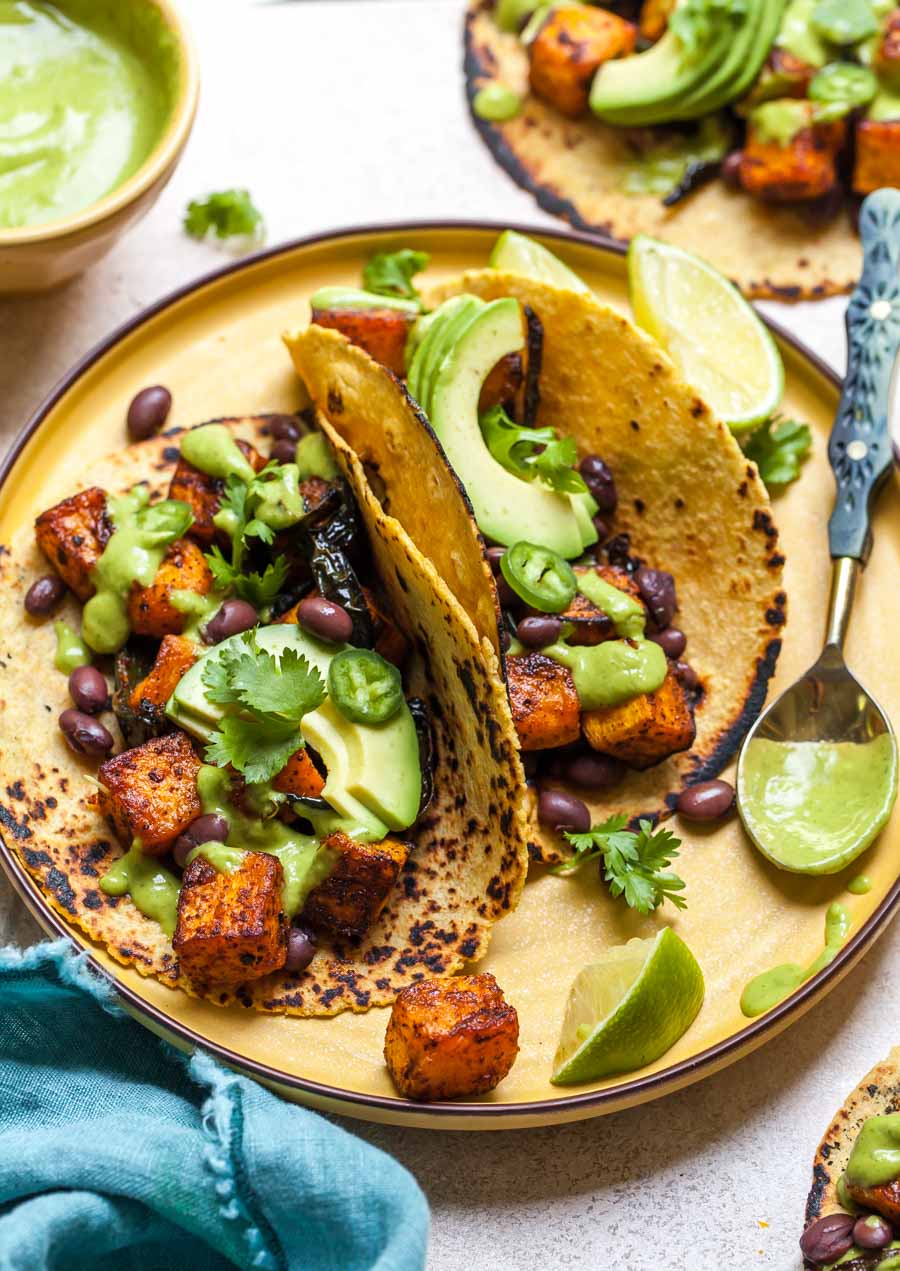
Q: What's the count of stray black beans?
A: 2